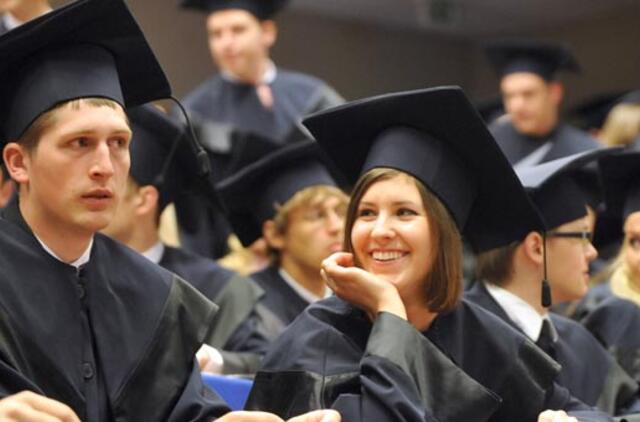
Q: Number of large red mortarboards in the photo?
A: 0